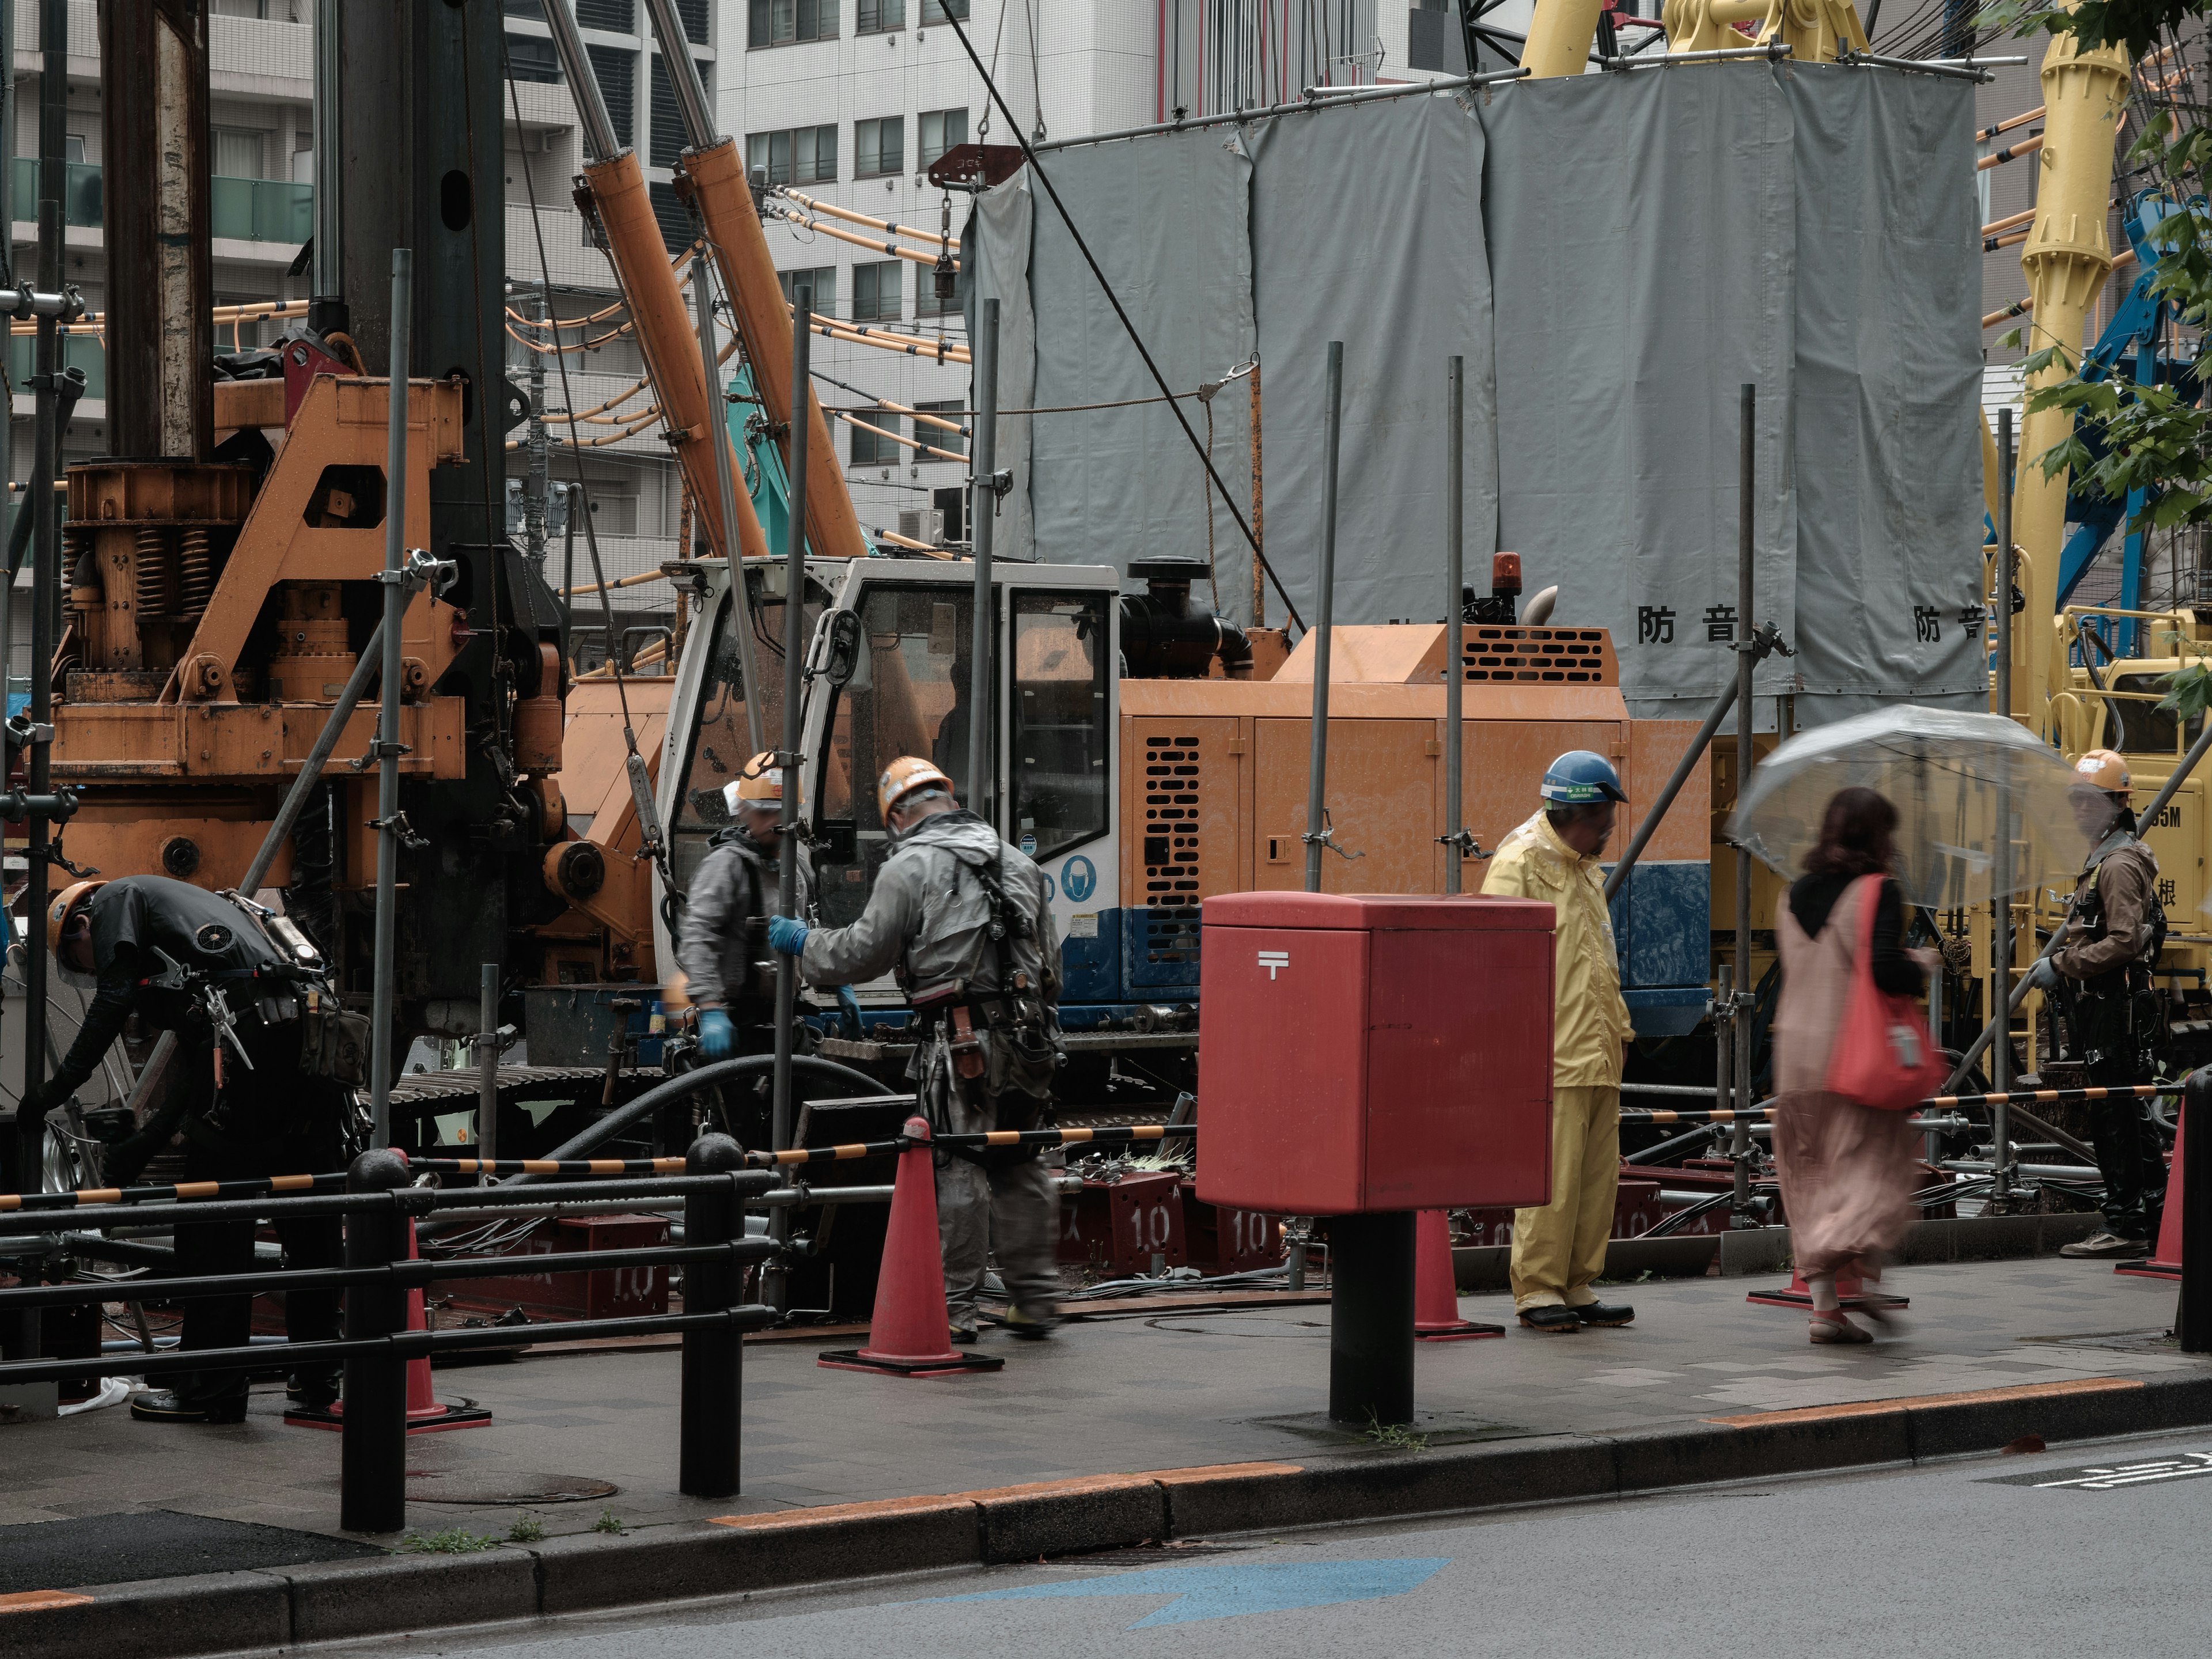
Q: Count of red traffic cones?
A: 5